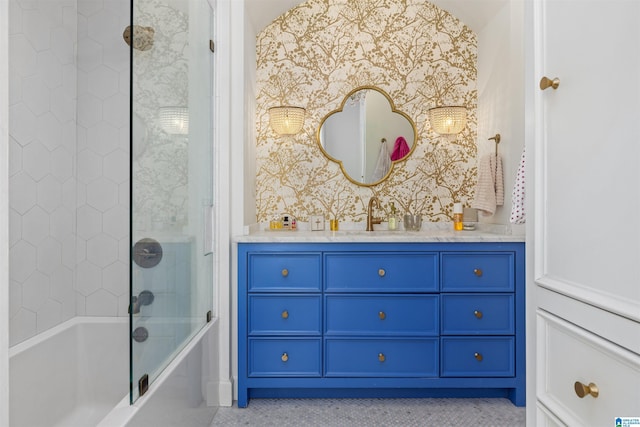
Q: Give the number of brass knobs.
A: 11